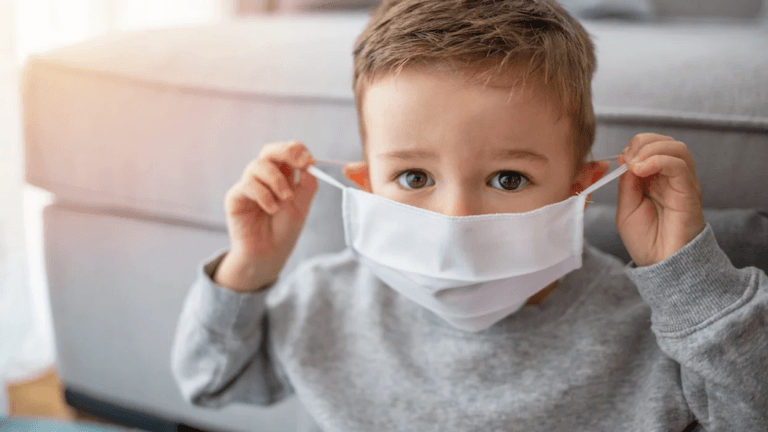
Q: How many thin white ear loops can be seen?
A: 2